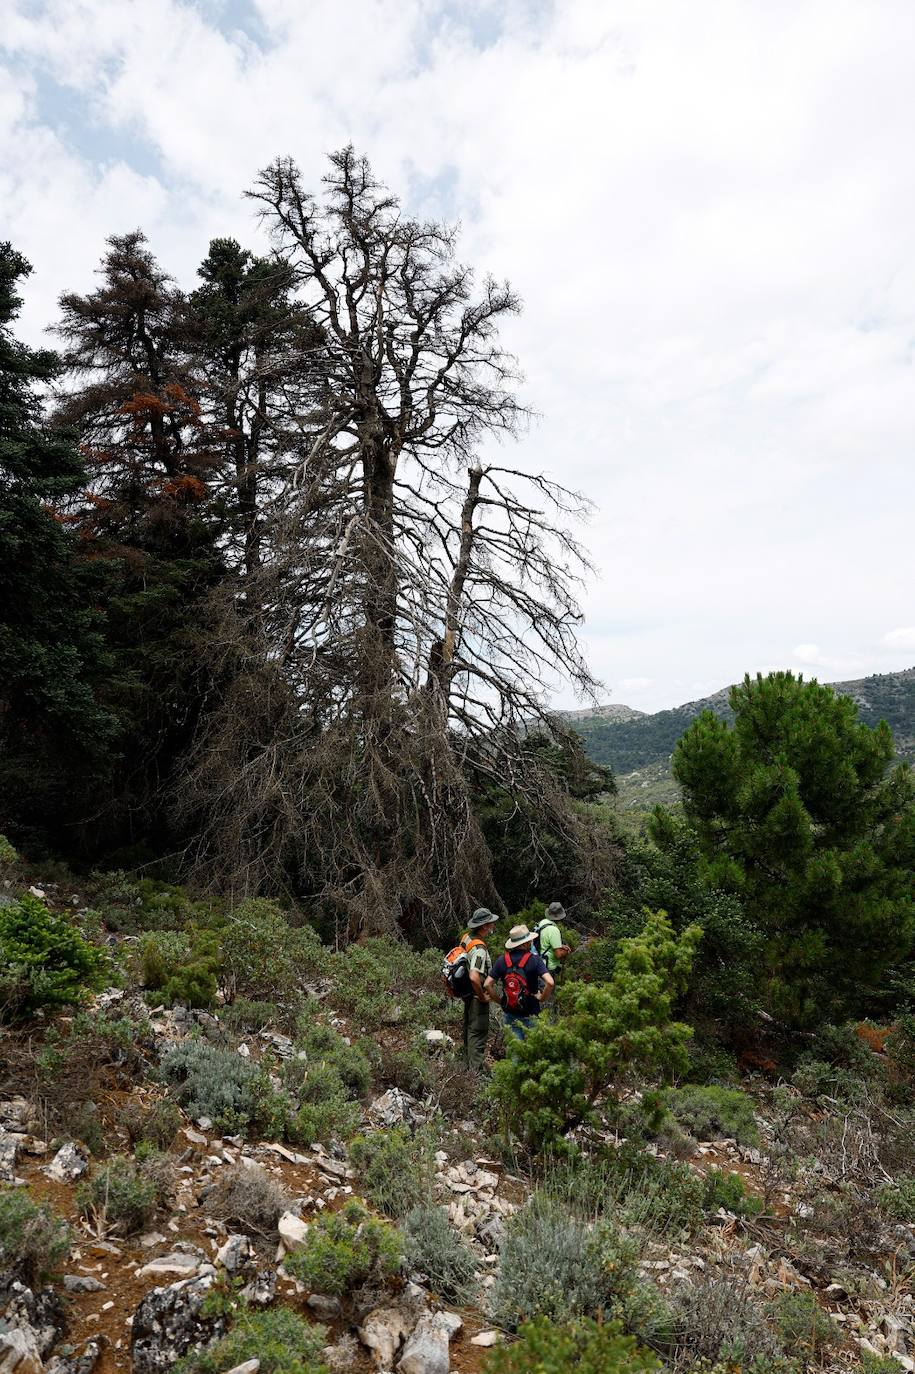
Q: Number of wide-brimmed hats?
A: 3